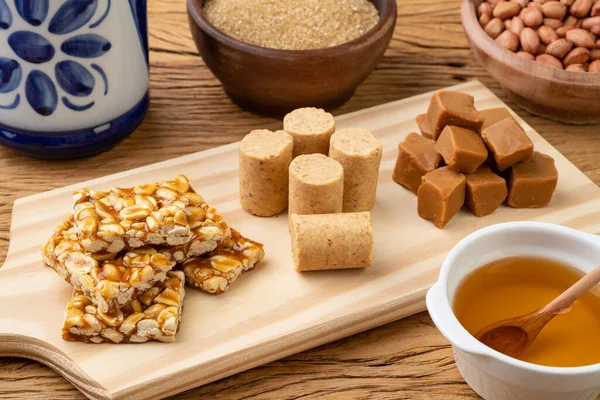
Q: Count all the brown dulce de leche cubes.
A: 9